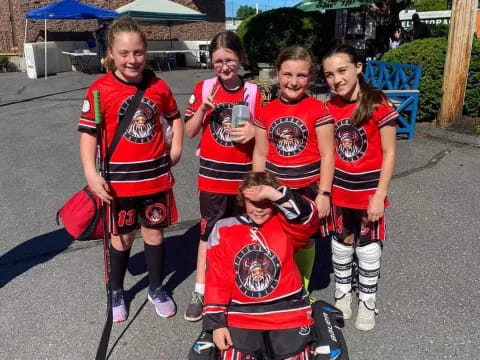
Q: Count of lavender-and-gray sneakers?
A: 2